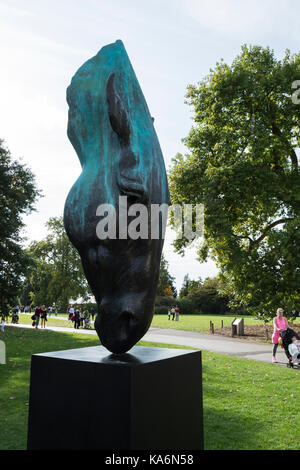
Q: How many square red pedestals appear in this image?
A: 0